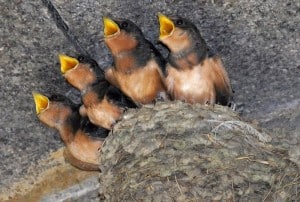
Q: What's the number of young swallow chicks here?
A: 4